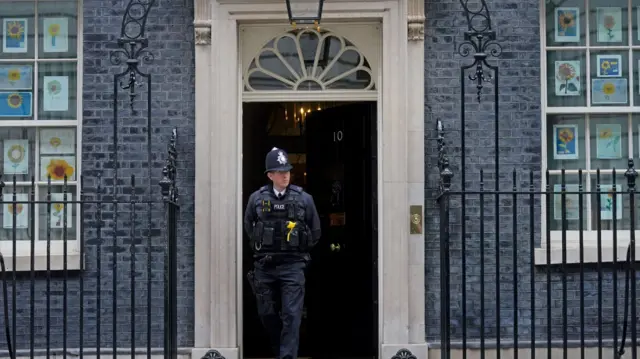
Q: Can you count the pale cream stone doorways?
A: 1